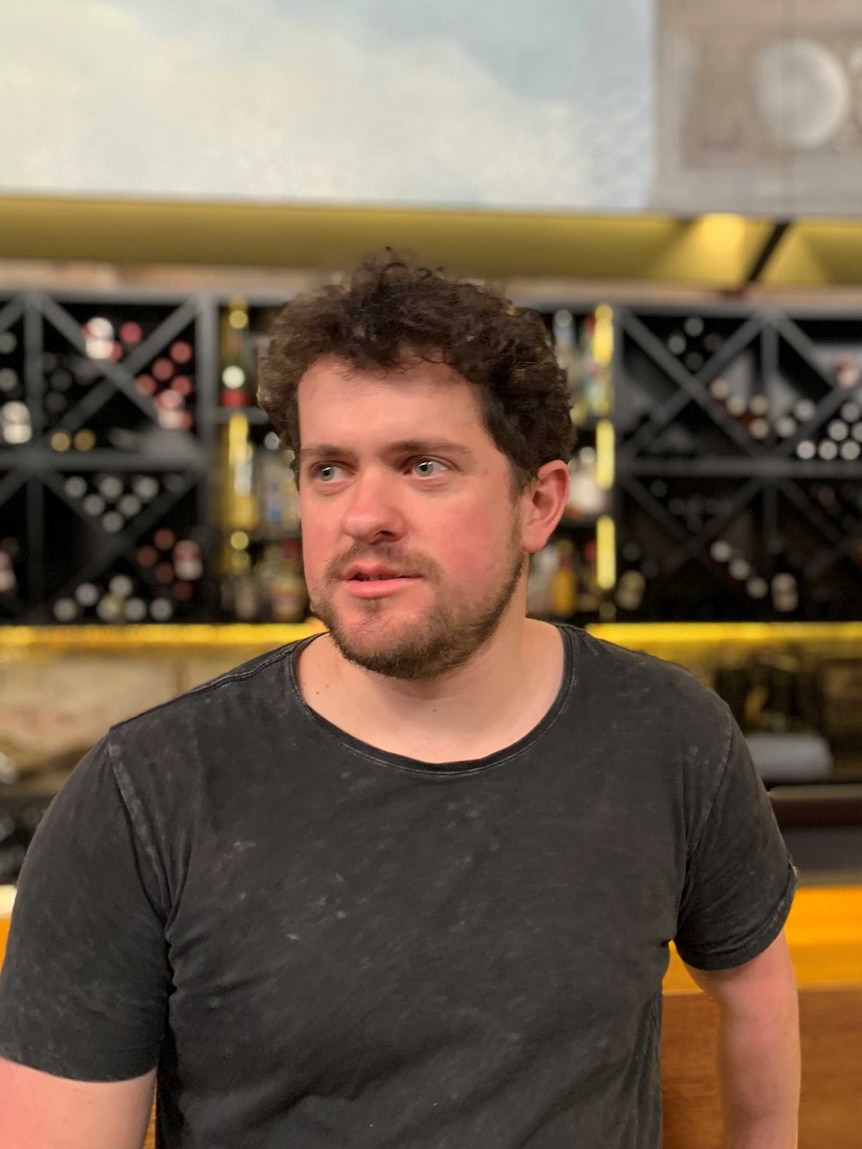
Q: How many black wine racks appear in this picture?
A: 2